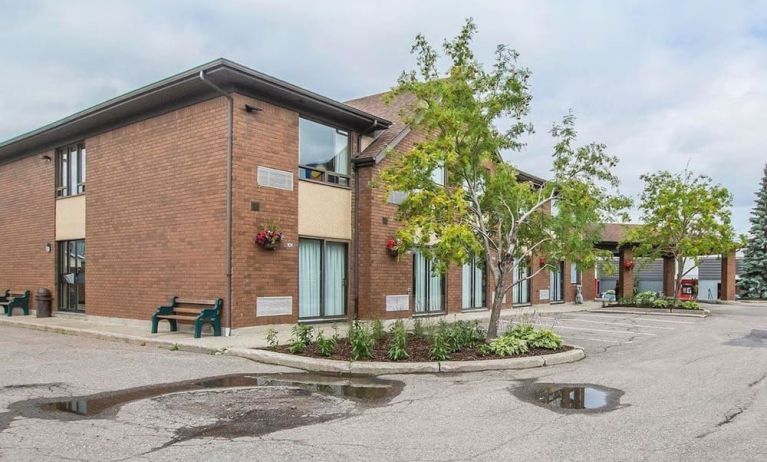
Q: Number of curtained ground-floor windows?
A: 5